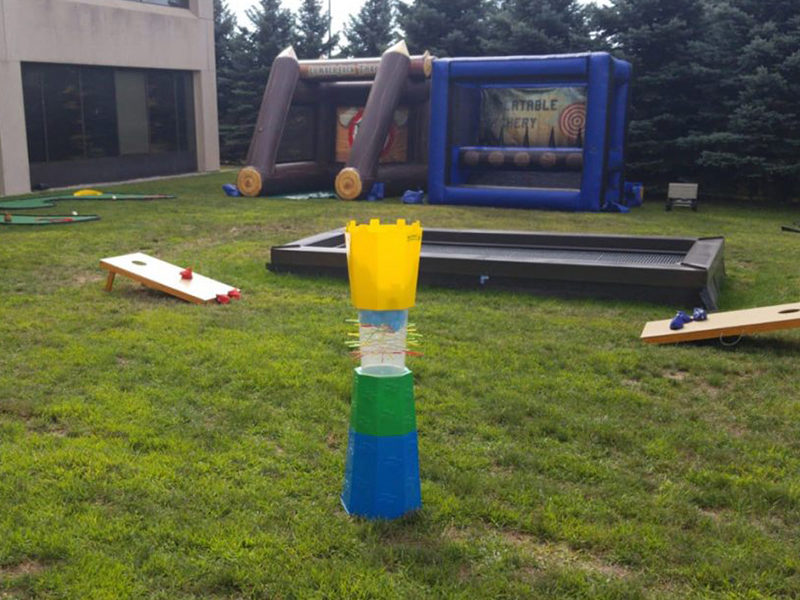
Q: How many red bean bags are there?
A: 3